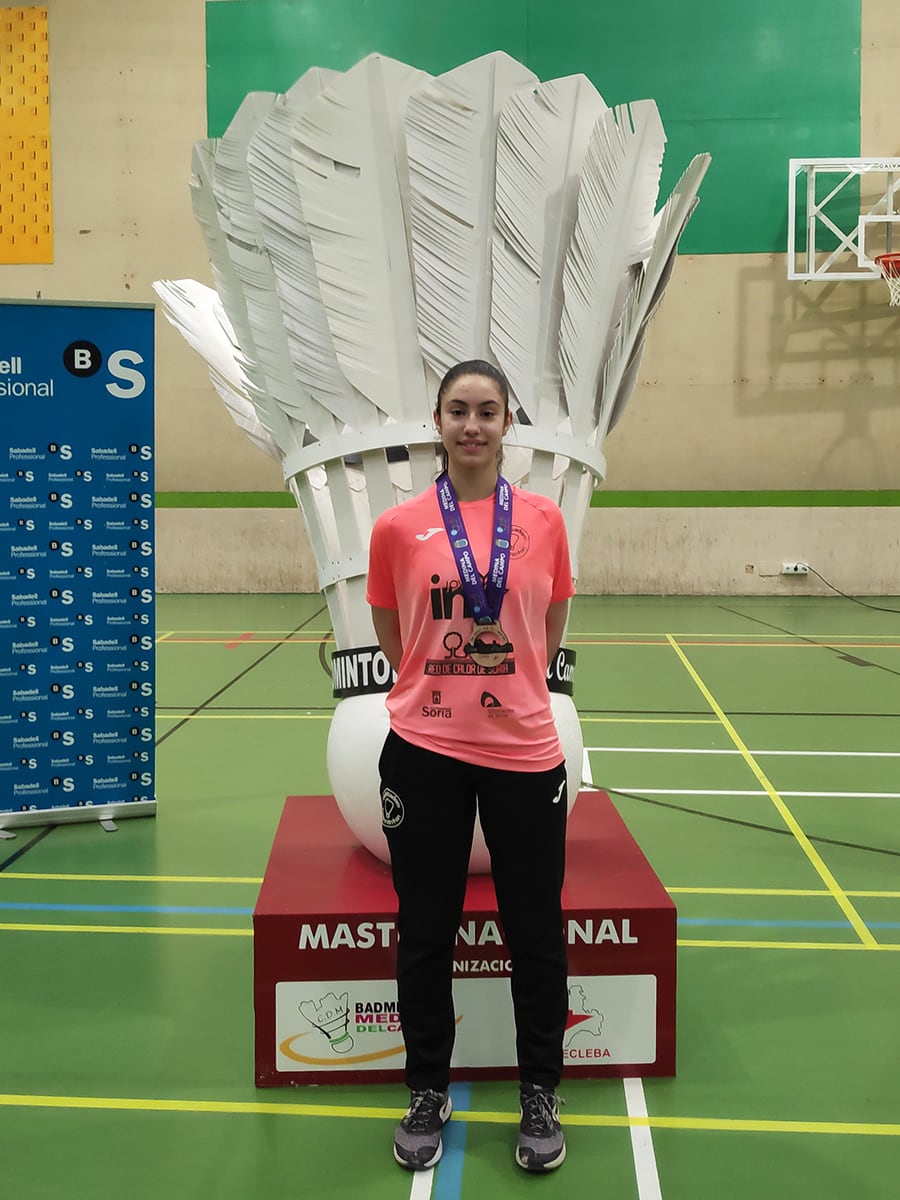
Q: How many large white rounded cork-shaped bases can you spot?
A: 1